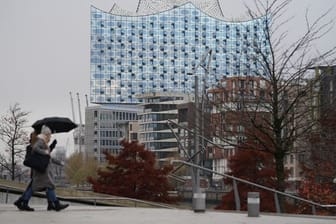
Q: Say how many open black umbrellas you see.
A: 1